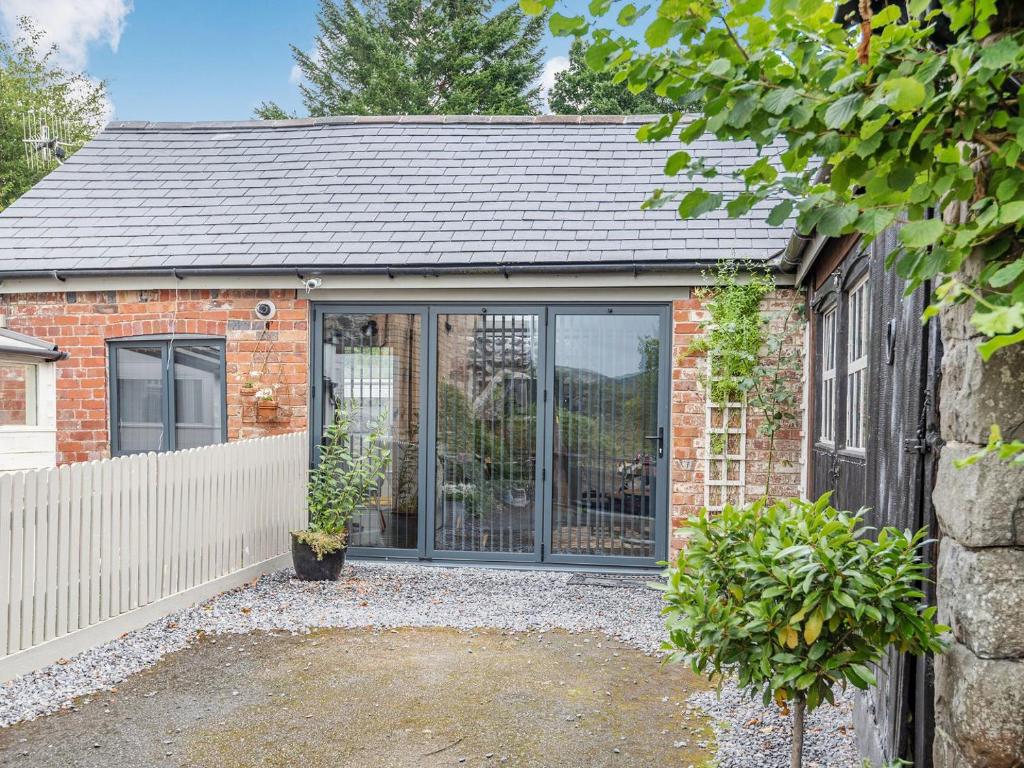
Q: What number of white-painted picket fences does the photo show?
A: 1